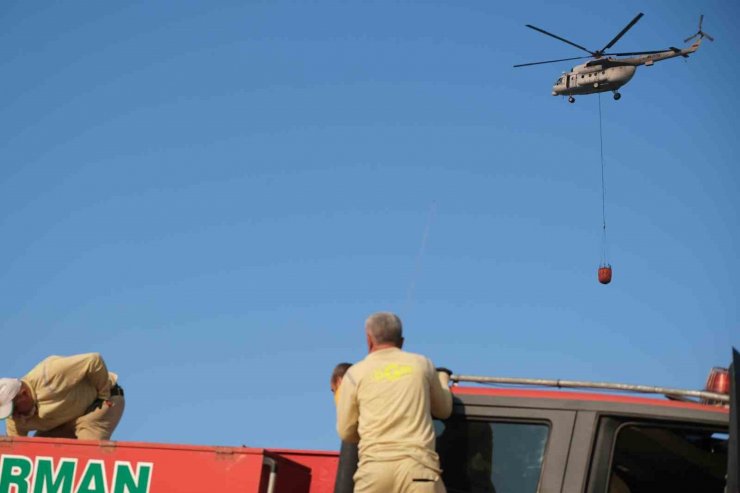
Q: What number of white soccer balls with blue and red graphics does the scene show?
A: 0